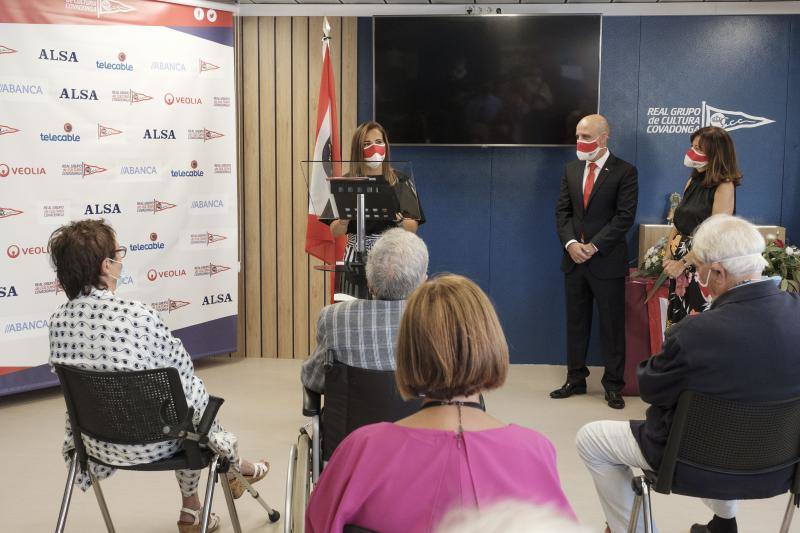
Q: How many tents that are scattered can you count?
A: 0